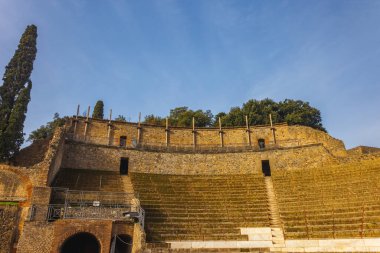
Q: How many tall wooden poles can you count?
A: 9